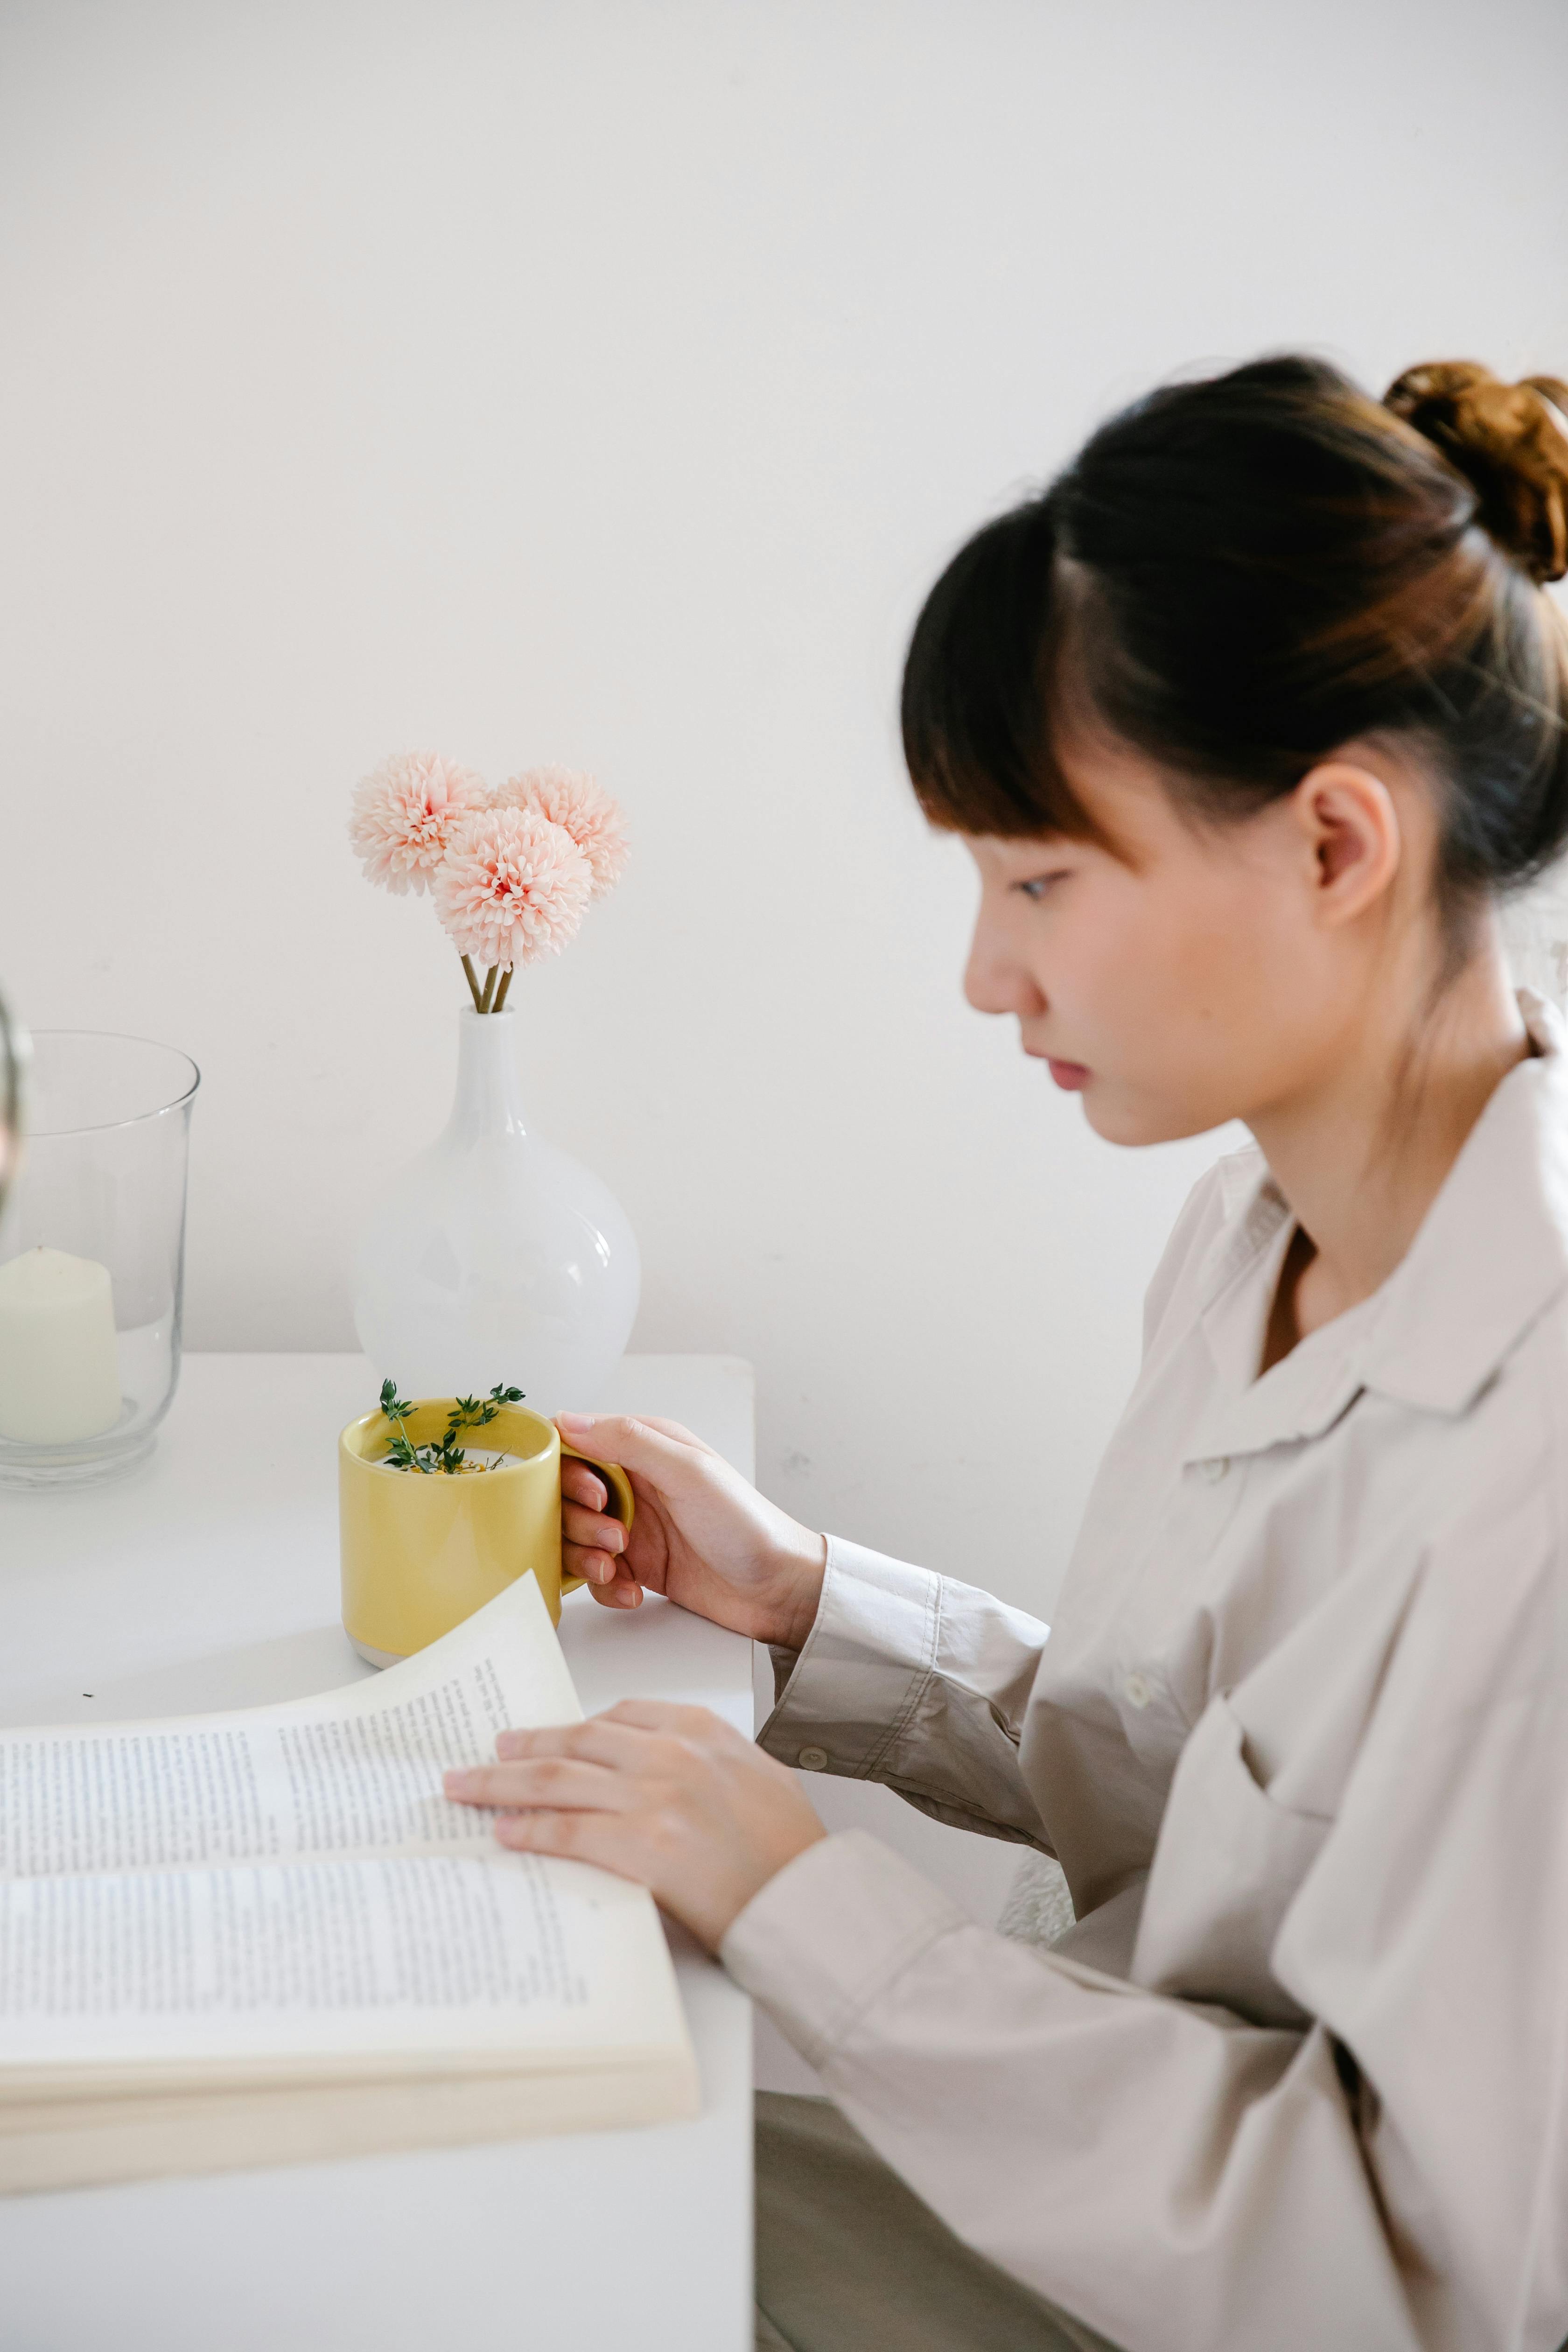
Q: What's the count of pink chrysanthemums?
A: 3